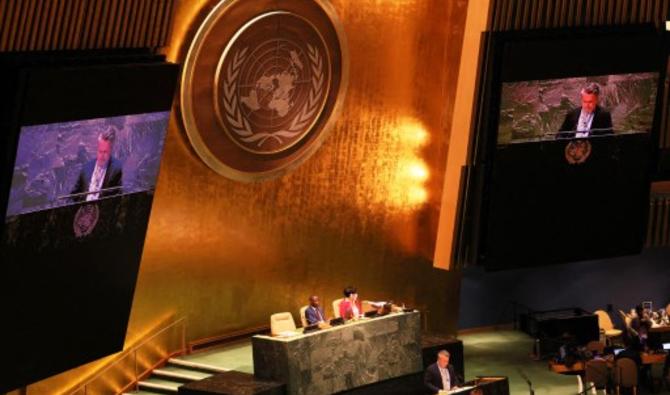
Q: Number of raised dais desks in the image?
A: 1